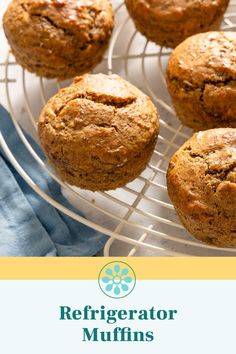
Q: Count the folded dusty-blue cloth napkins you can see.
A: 1